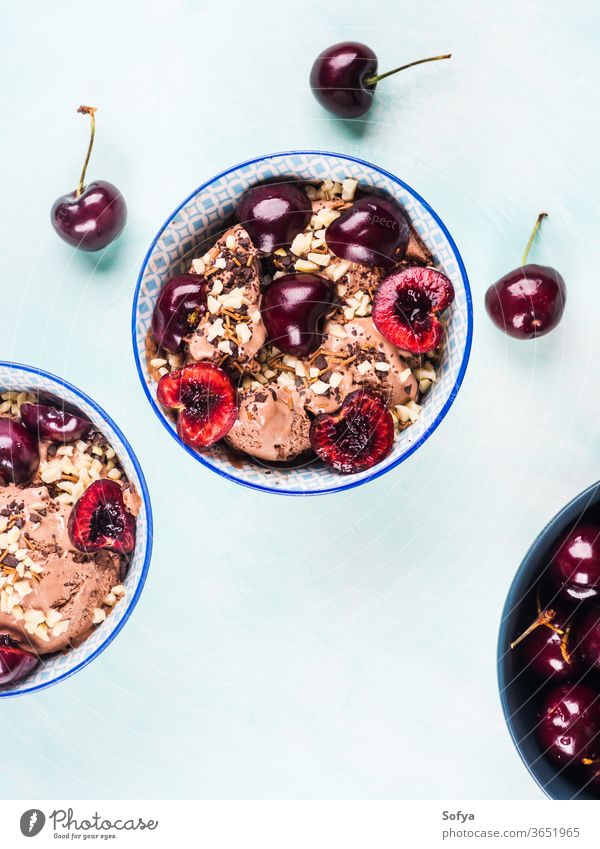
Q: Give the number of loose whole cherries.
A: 3